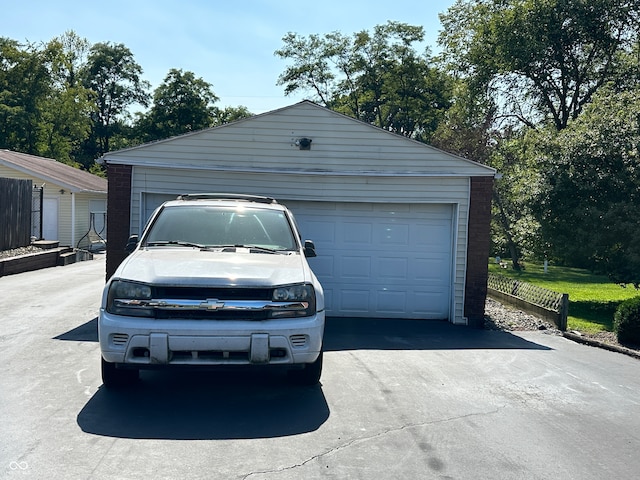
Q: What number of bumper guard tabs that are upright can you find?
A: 2